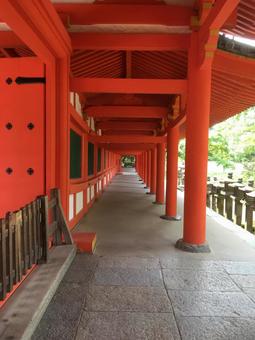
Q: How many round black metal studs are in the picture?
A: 5